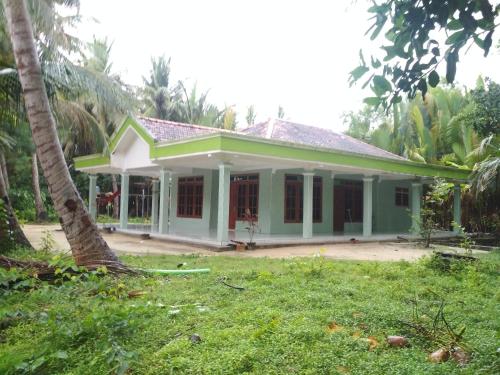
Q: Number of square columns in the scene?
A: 9